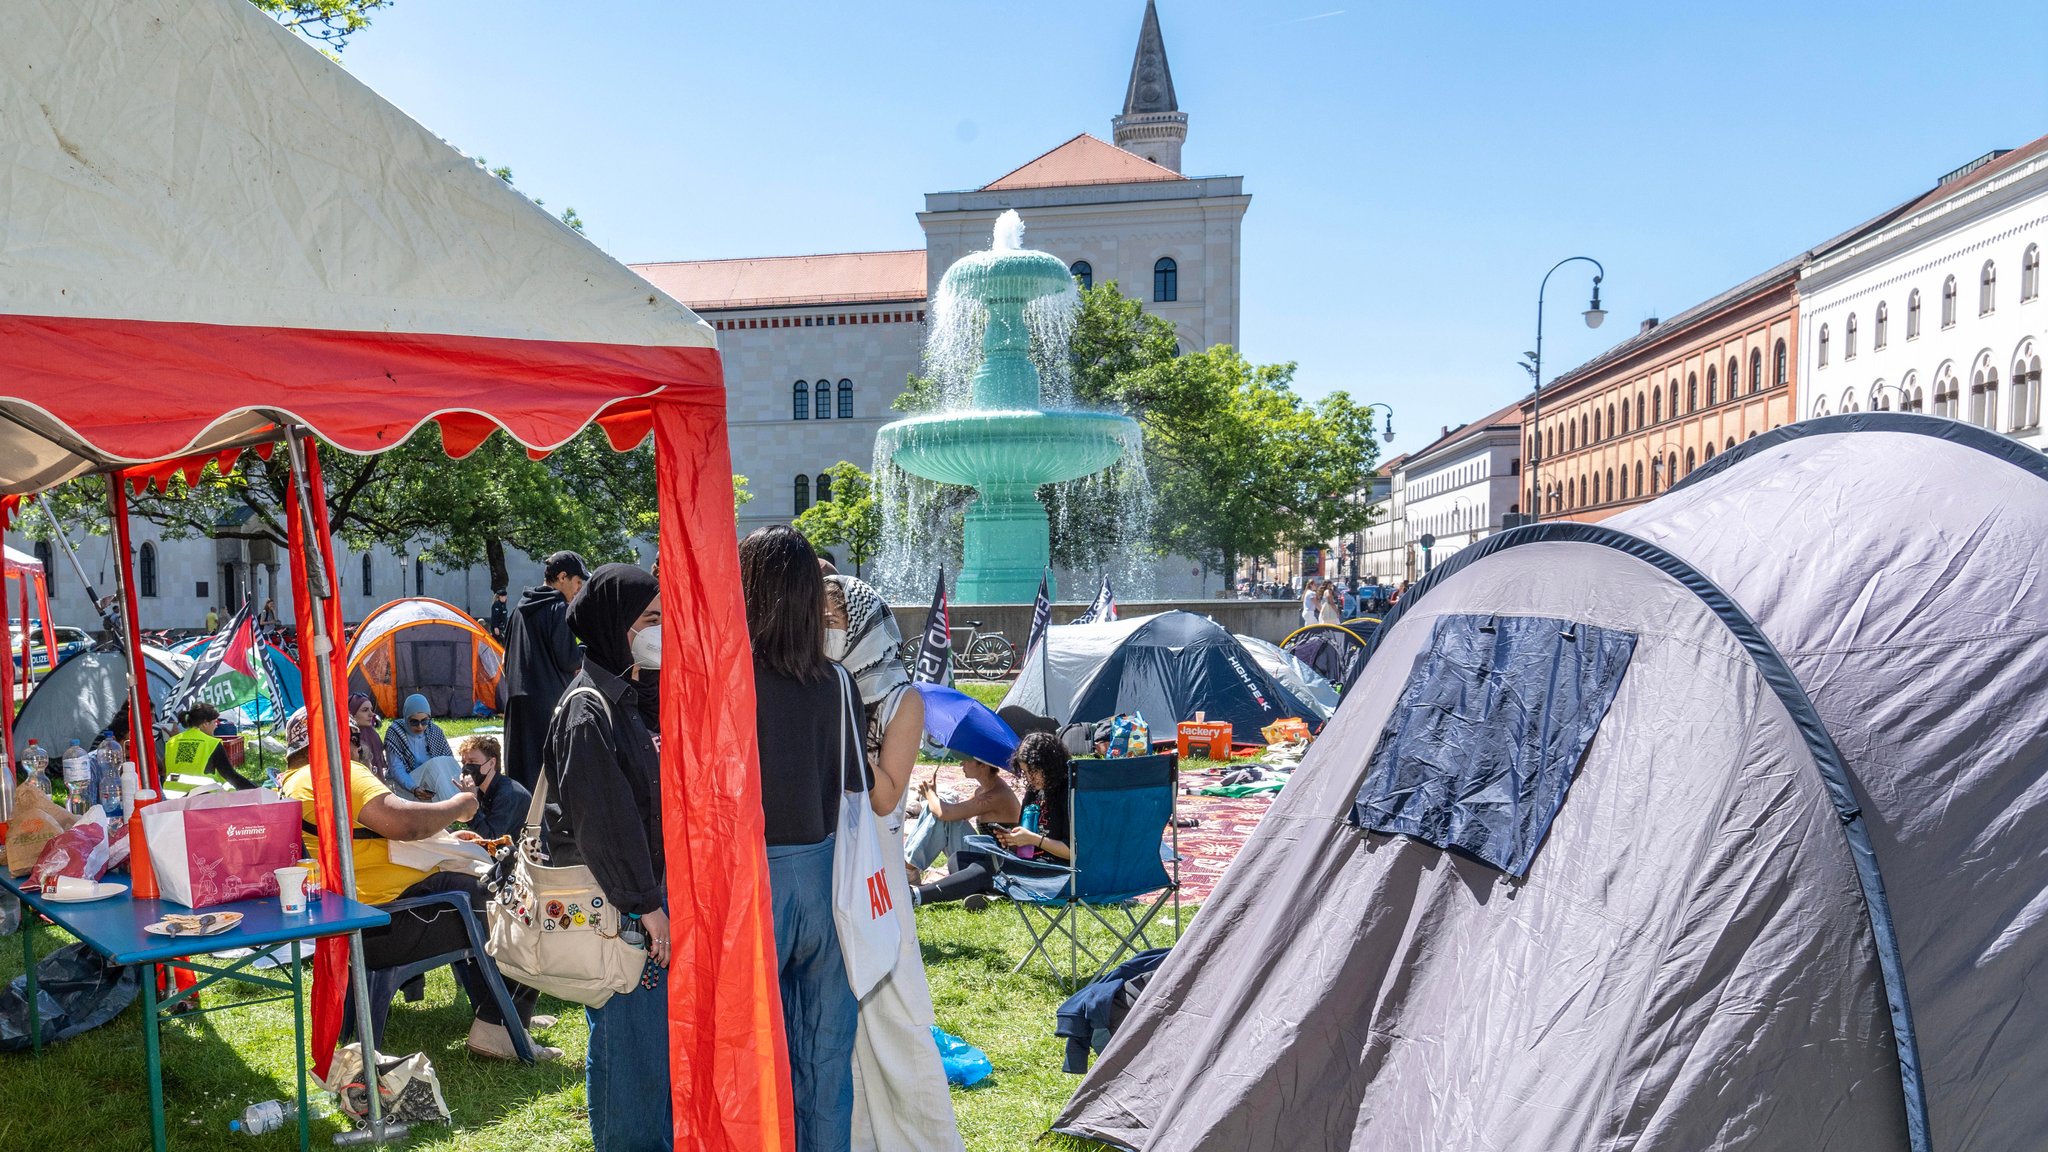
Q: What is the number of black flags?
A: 3